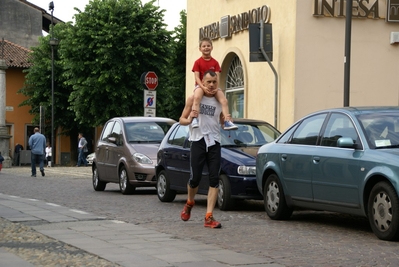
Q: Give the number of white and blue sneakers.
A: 2